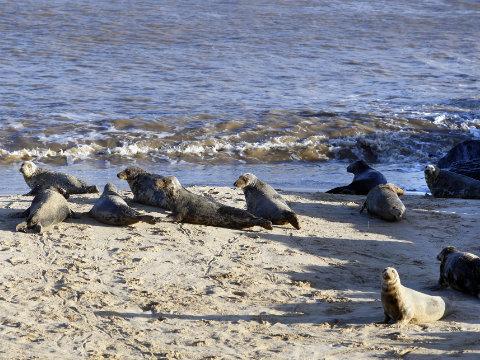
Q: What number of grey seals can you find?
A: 11